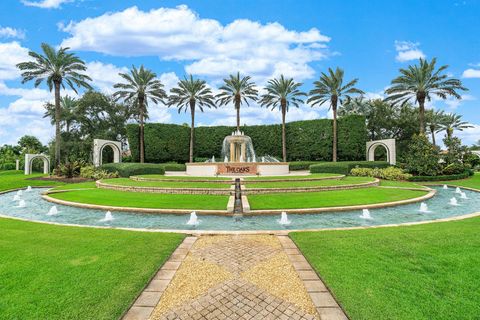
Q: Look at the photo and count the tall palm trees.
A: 7